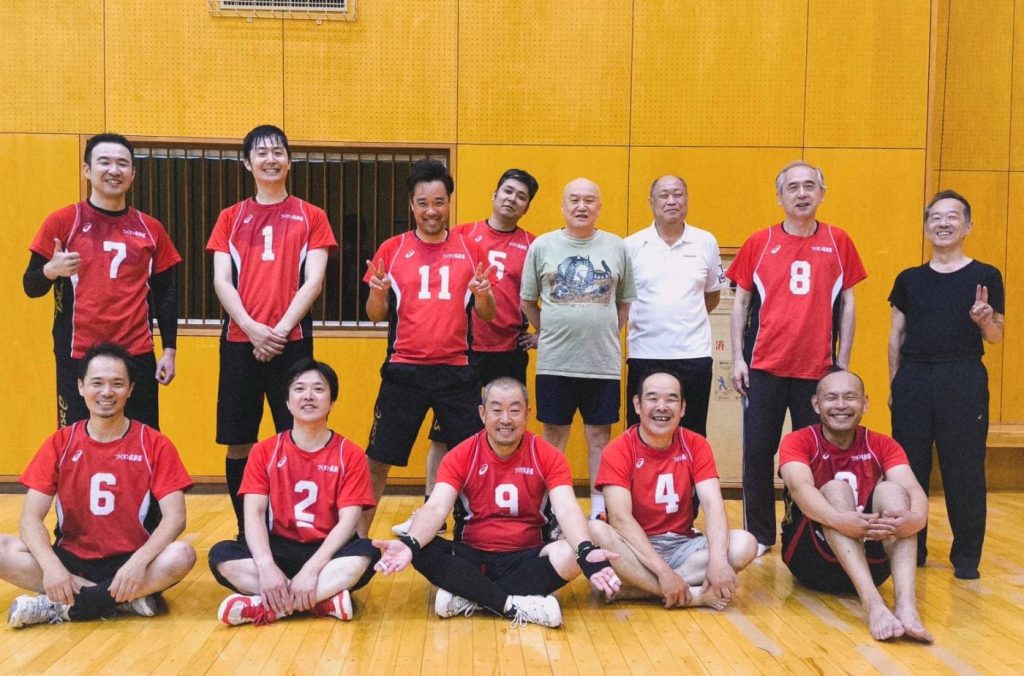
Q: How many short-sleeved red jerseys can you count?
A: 10